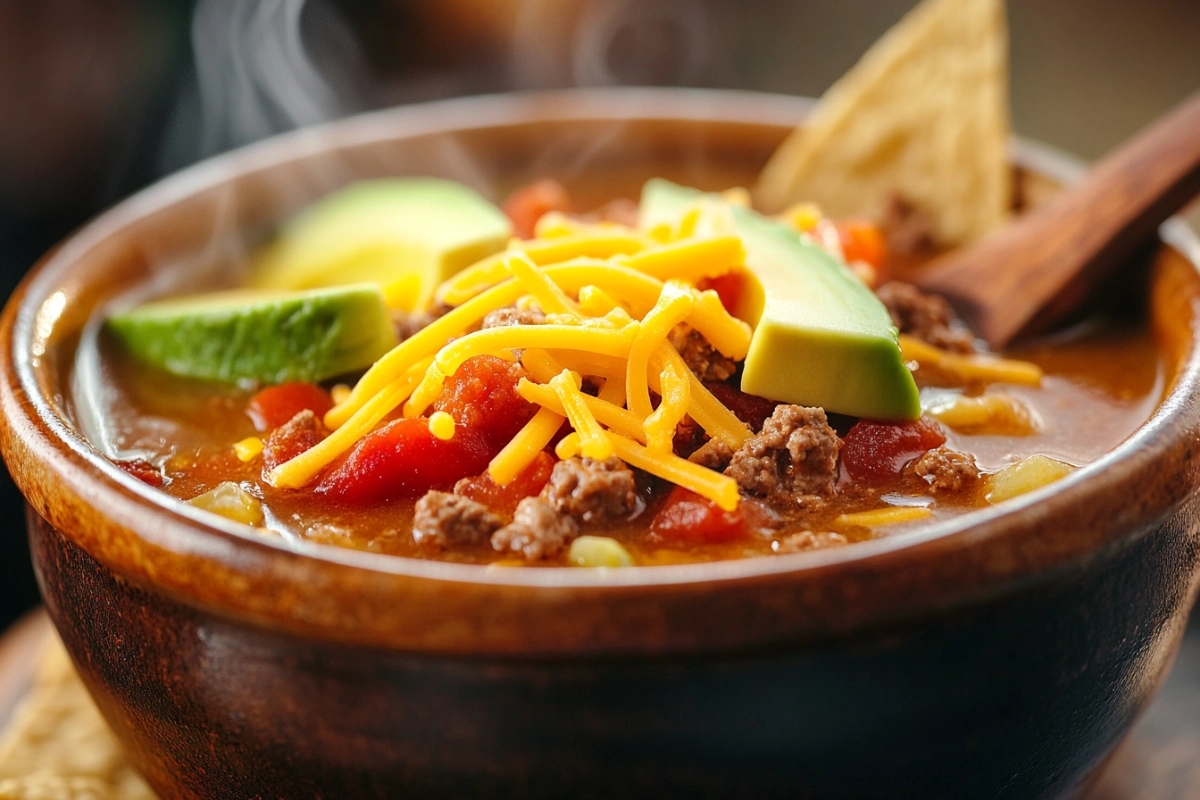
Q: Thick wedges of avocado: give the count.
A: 3